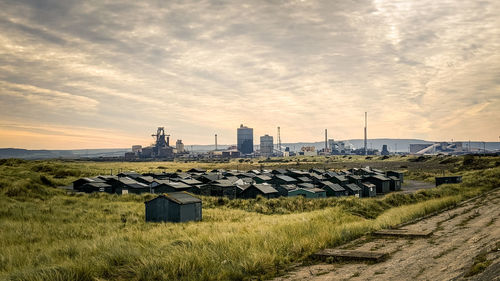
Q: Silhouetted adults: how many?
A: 0